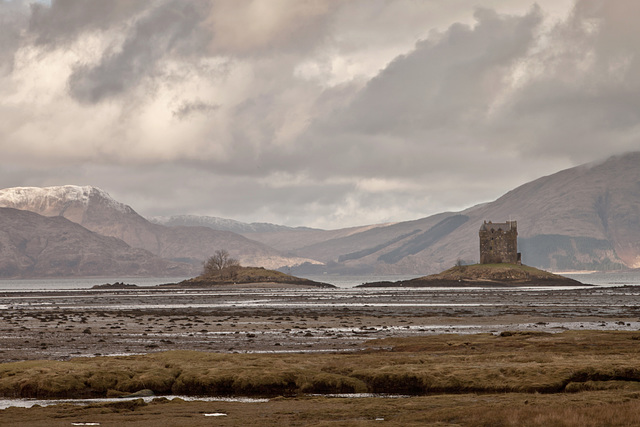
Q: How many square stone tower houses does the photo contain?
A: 1